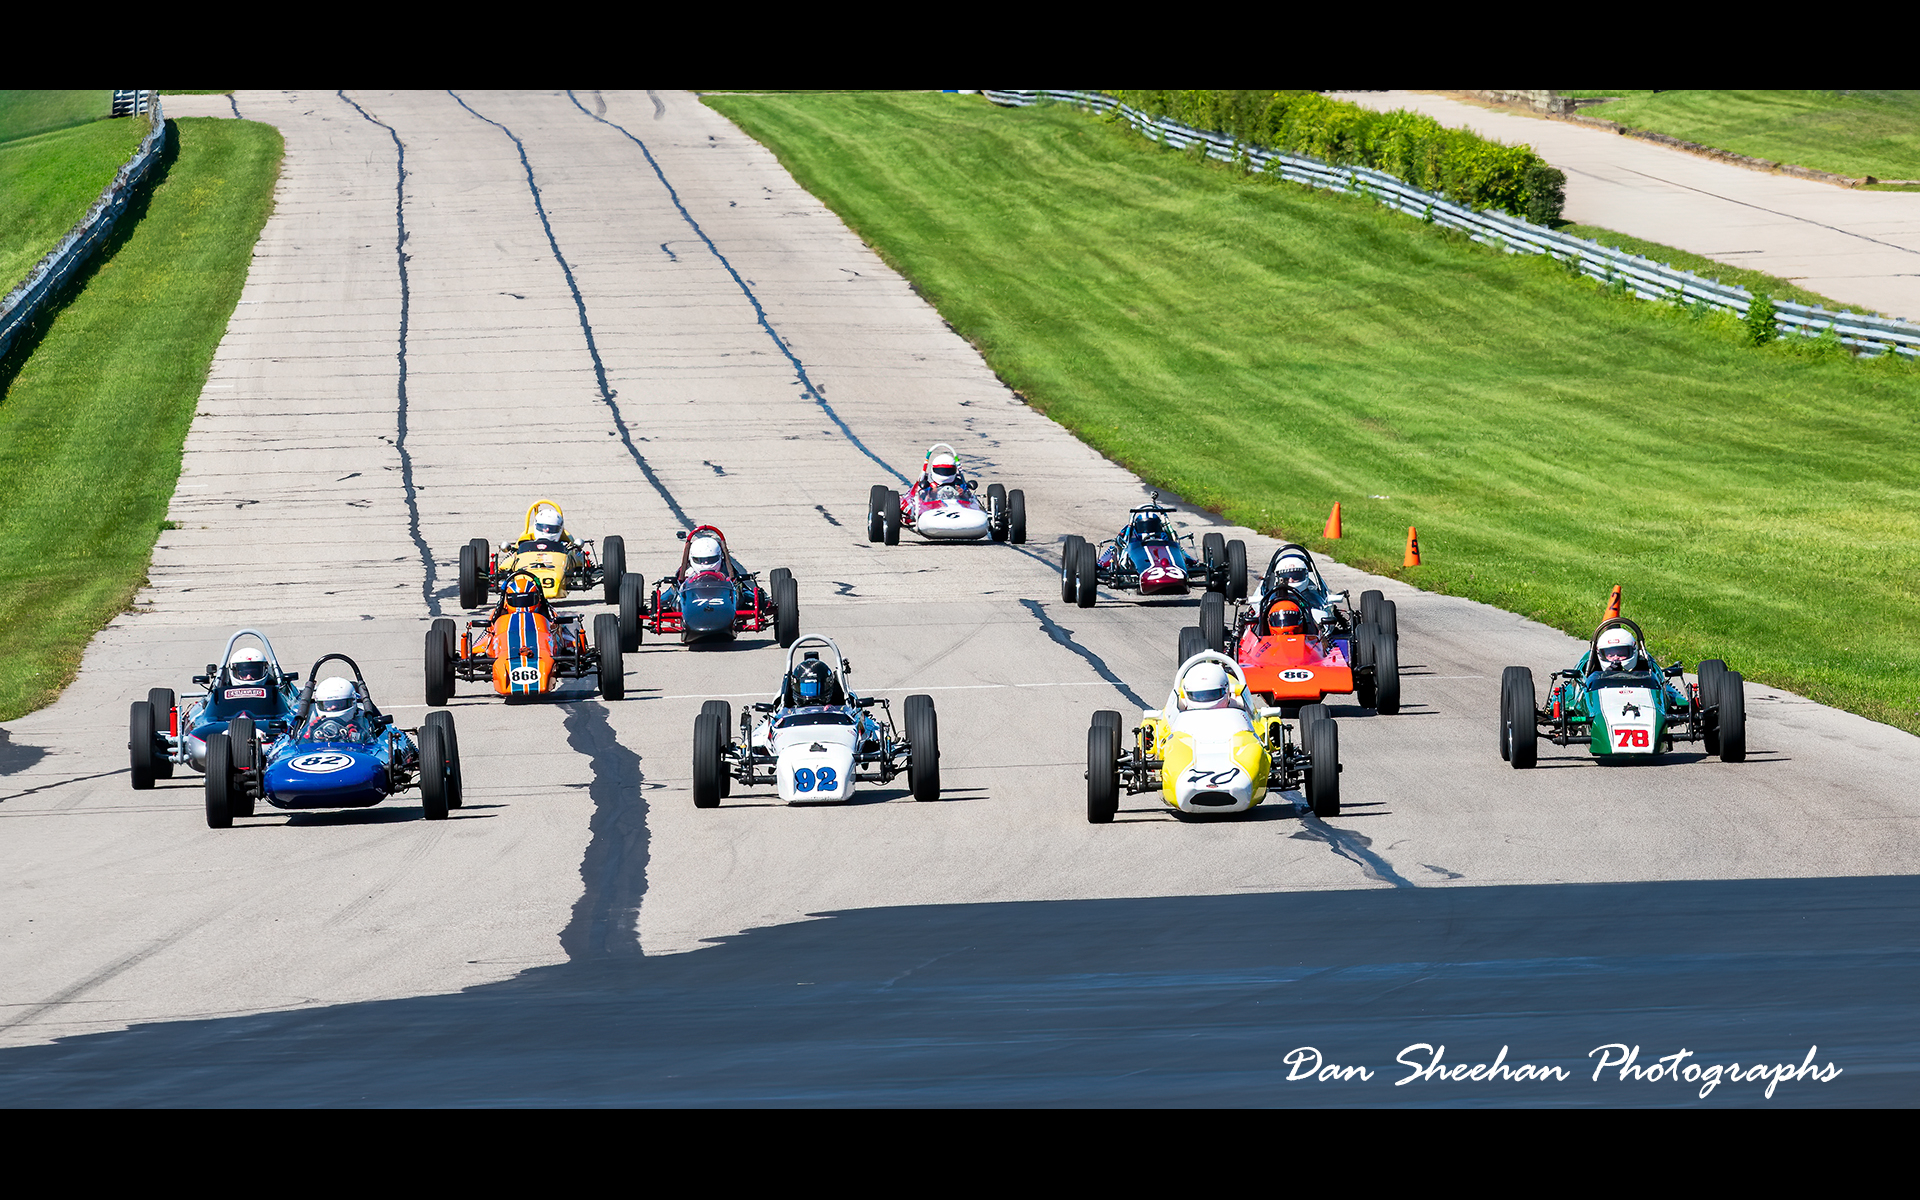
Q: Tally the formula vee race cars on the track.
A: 12